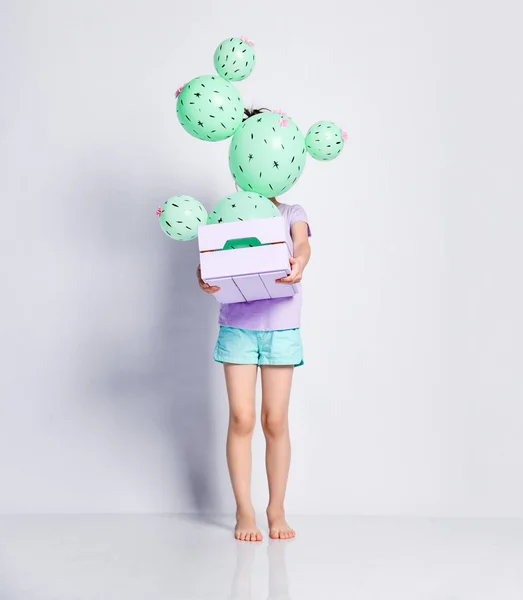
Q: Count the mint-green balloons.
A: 6